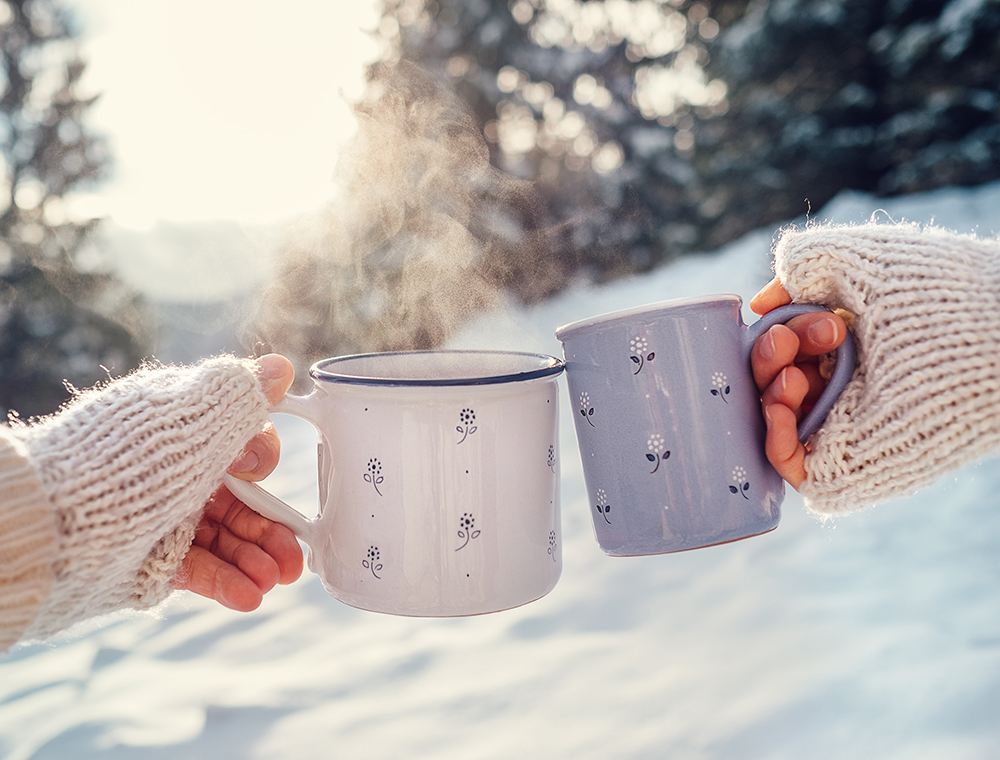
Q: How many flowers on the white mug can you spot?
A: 6